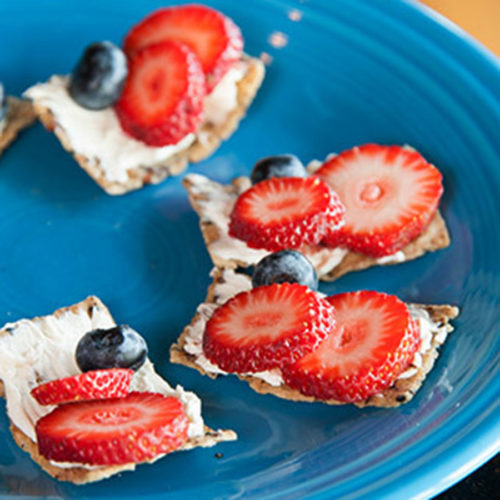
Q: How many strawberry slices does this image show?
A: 8